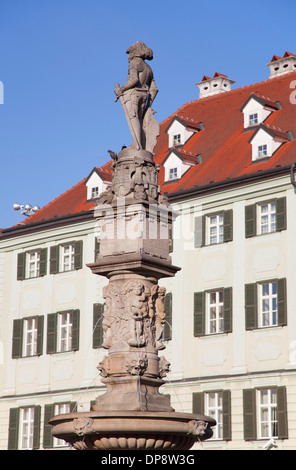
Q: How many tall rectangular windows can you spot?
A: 12